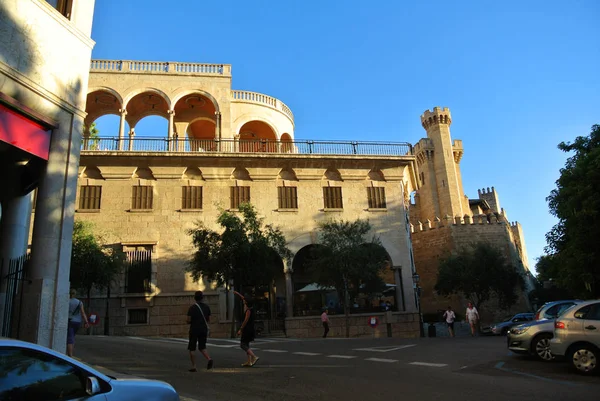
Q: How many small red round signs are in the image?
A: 2